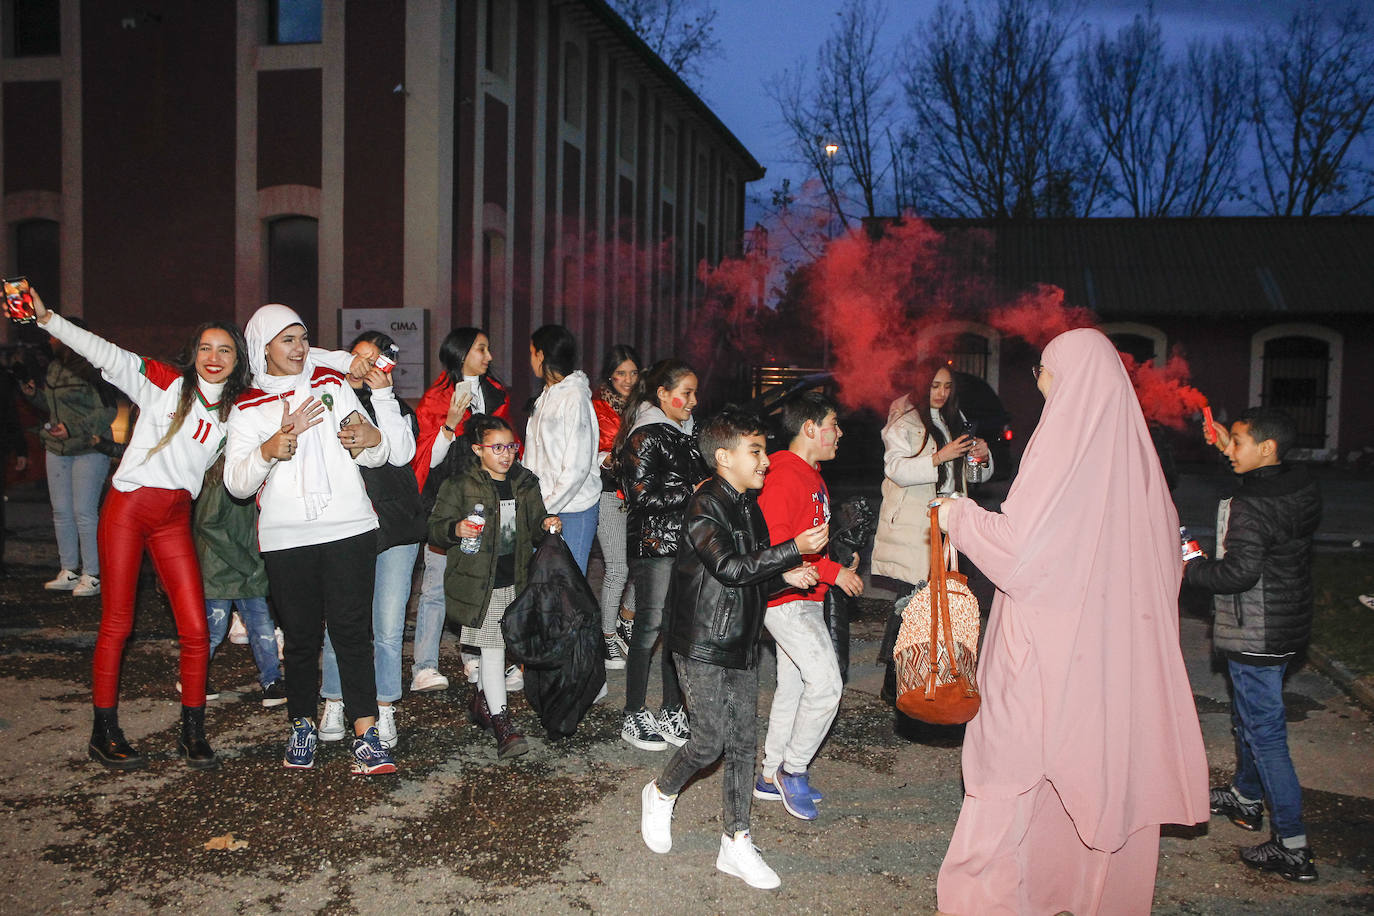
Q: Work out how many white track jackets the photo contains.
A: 1